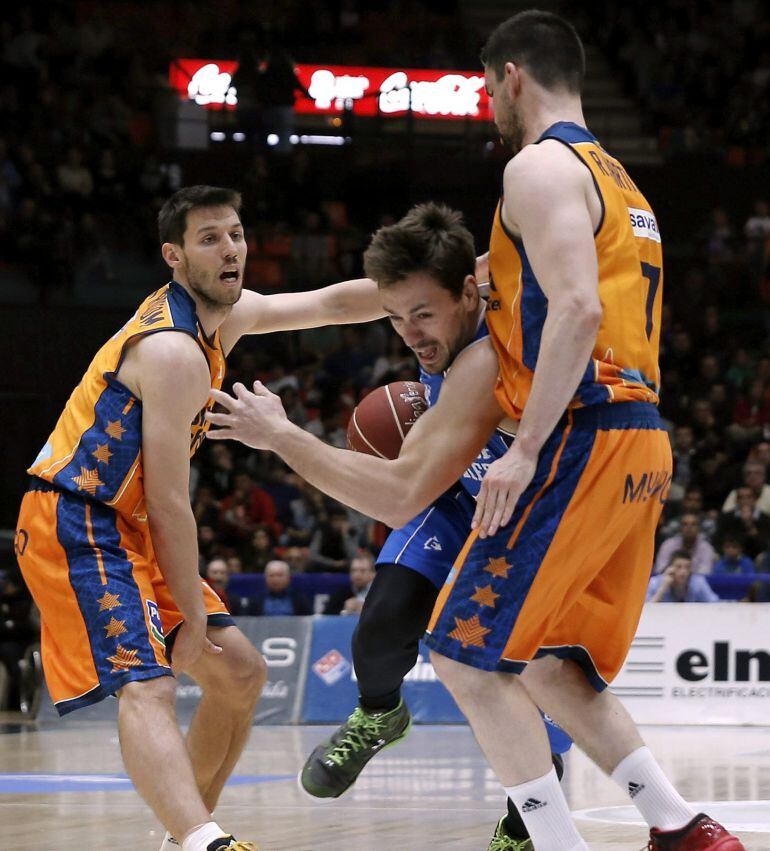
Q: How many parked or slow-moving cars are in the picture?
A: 0